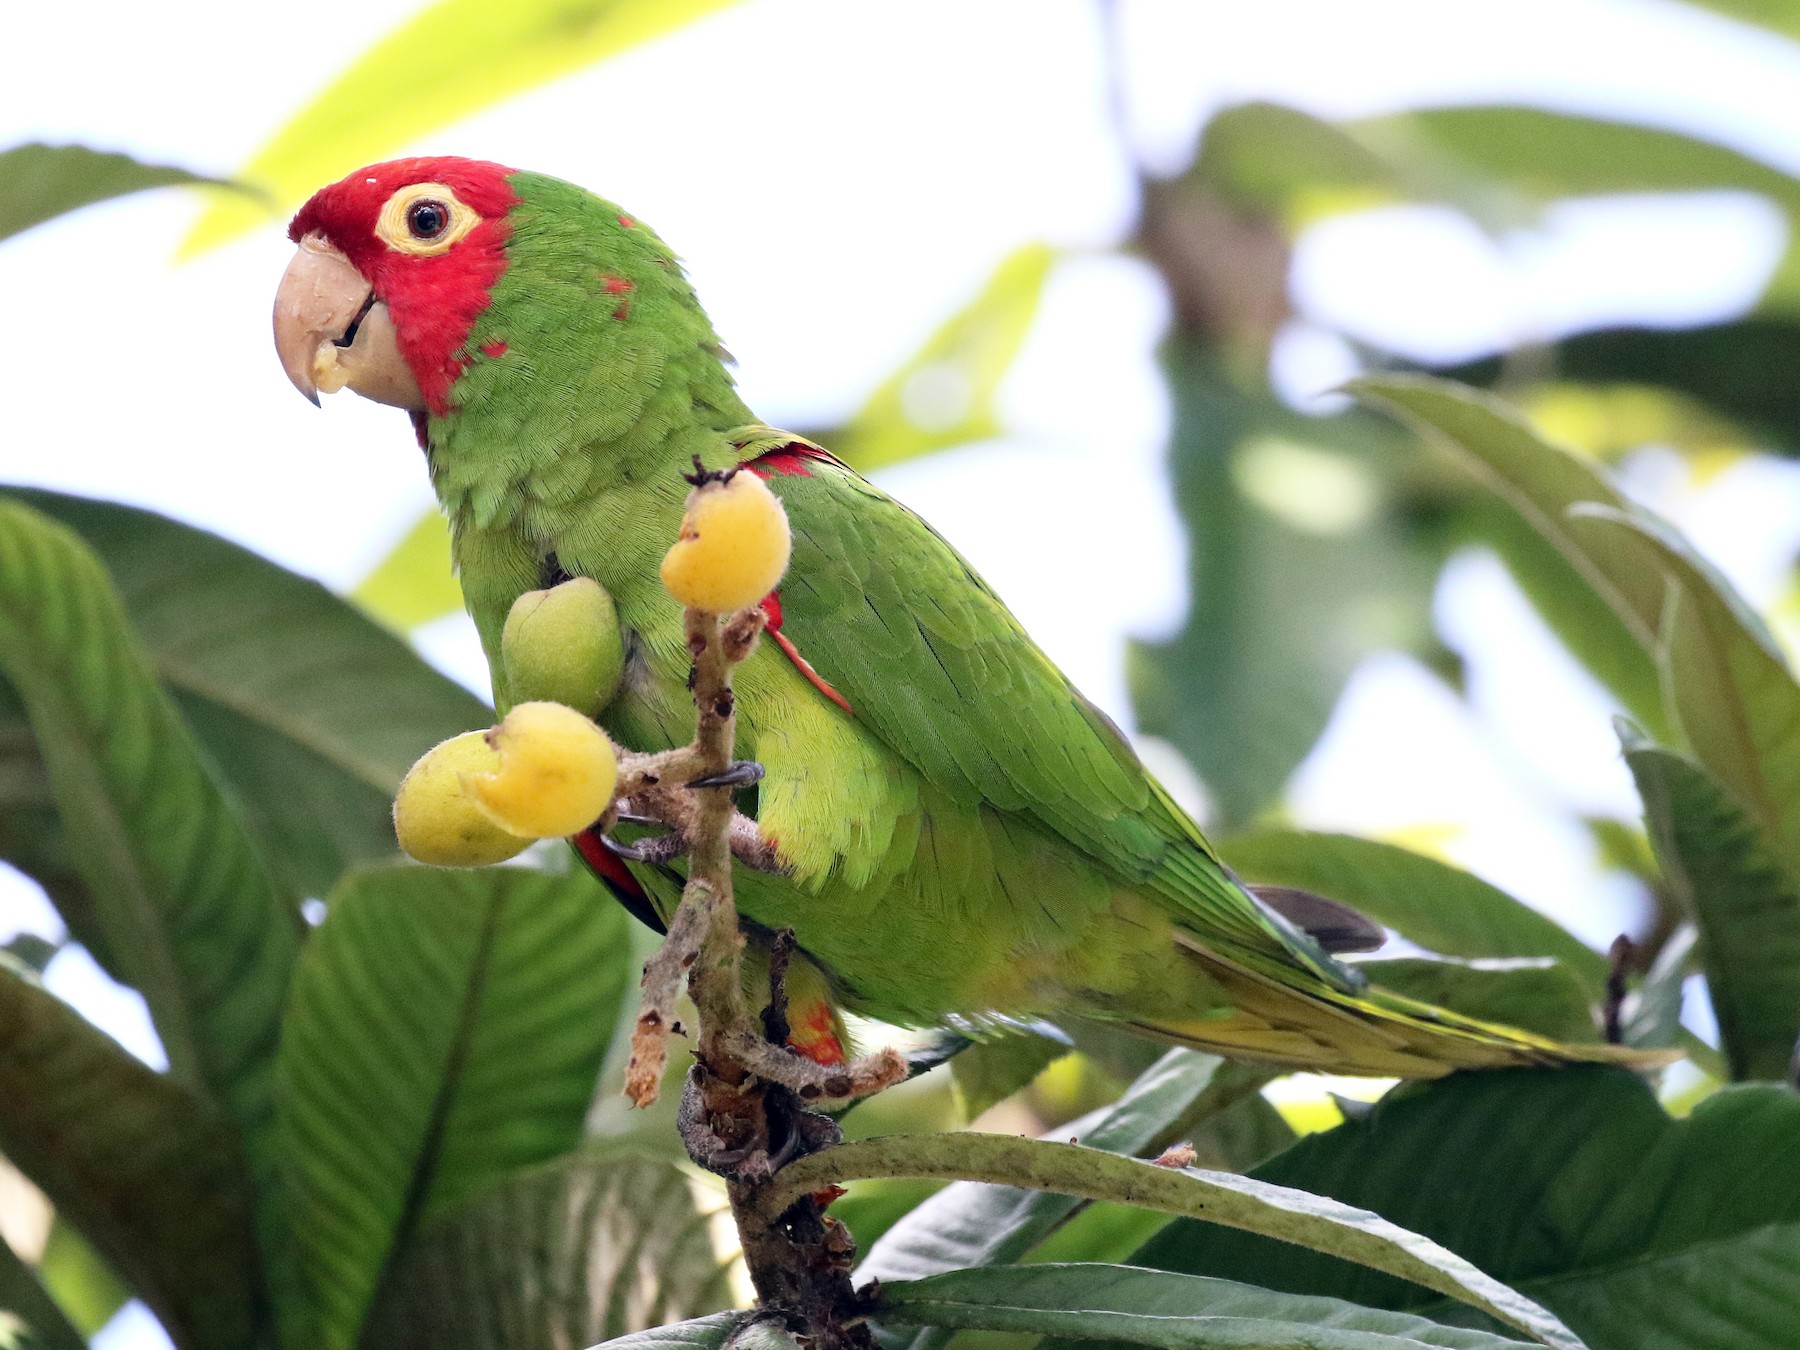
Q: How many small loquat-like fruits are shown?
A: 4